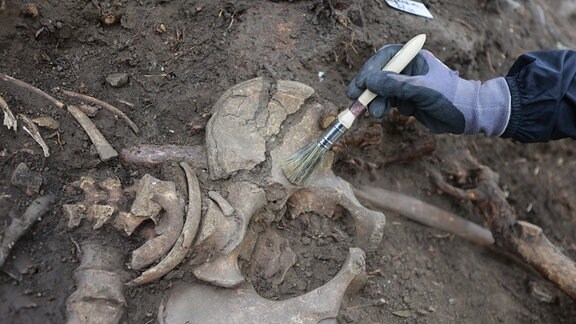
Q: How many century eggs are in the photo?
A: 0